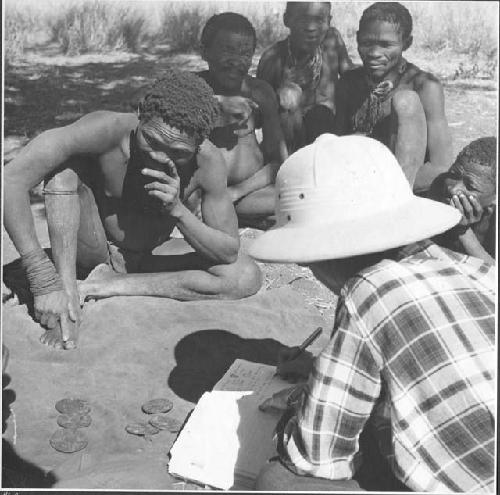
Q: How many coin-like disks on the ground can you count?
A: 6